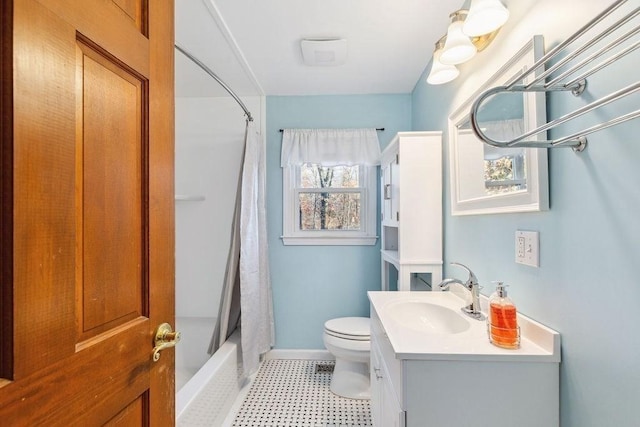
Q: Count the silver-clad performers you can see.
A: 0